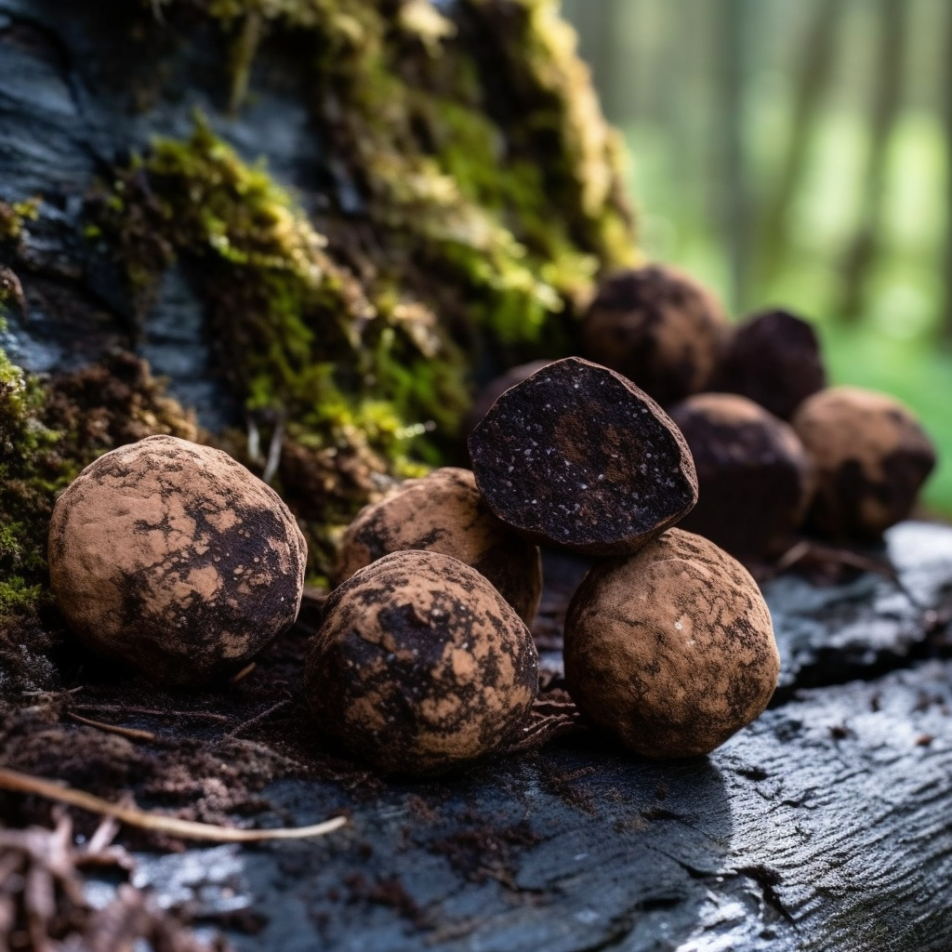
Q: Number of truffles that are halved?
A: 1